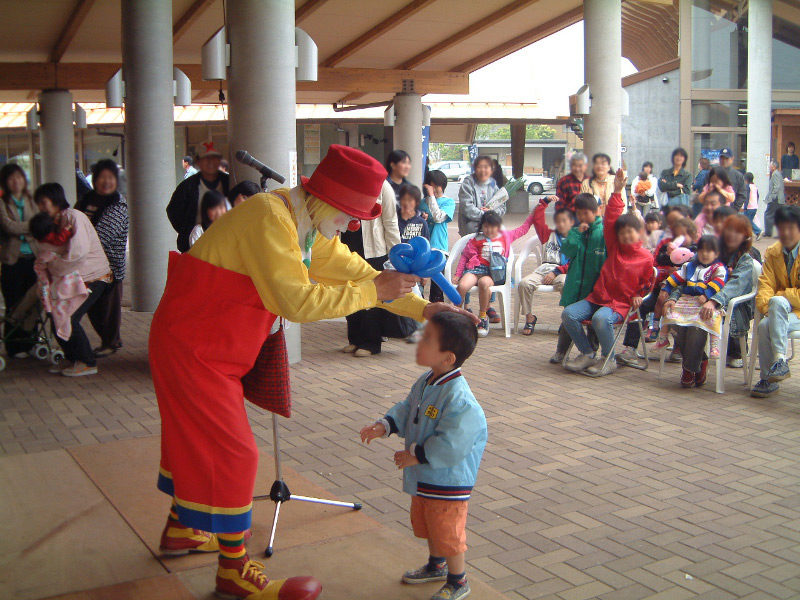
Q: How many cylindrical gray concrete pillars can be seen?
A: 6